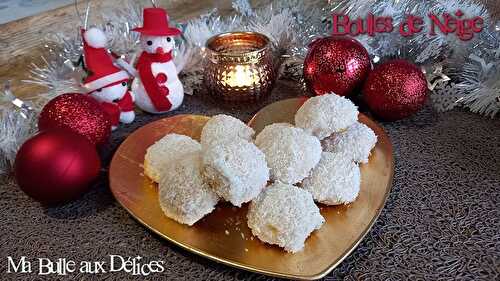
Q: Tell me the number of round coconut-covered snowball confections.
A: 9